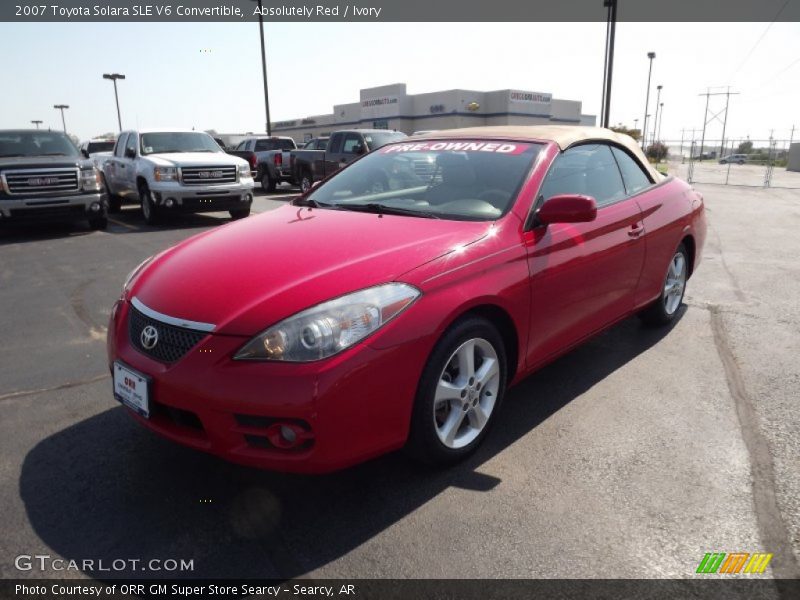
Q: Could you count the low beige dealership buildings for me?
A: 1